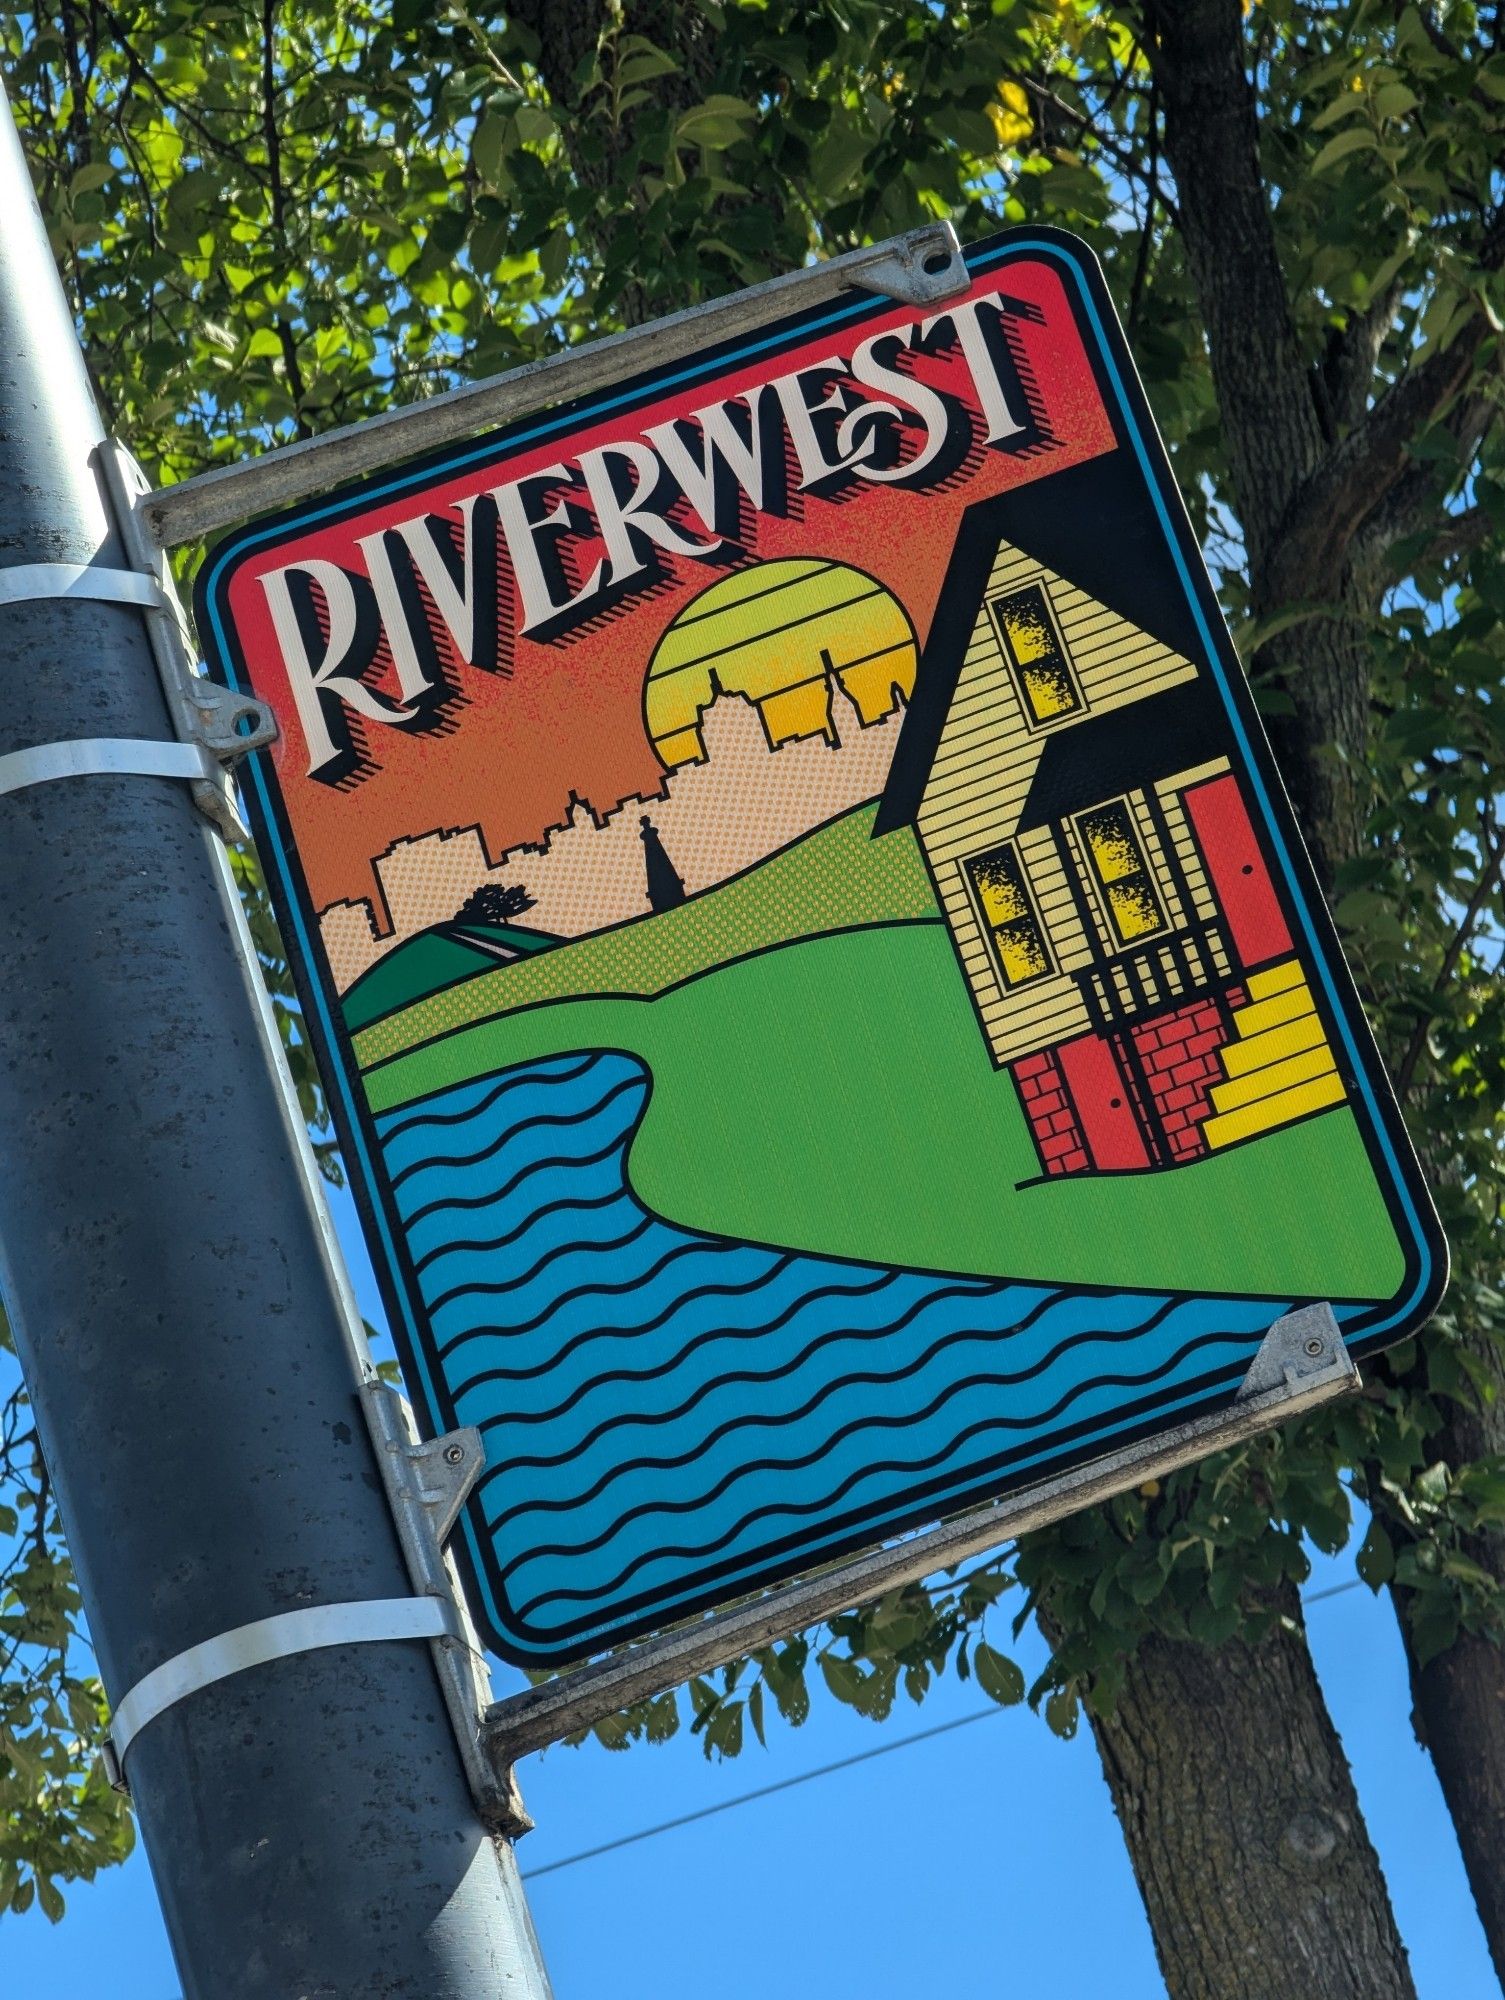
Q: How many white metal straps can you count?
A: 3